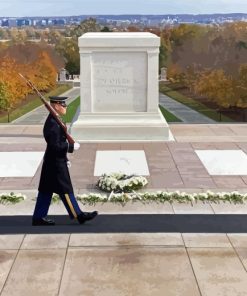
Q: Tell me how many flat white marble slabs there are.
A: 3